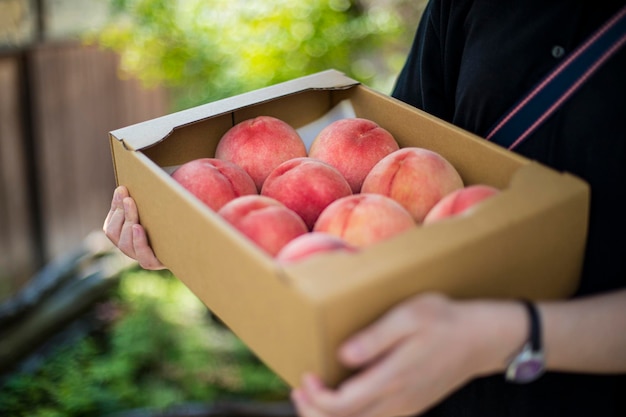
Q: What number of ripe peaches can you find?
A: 9